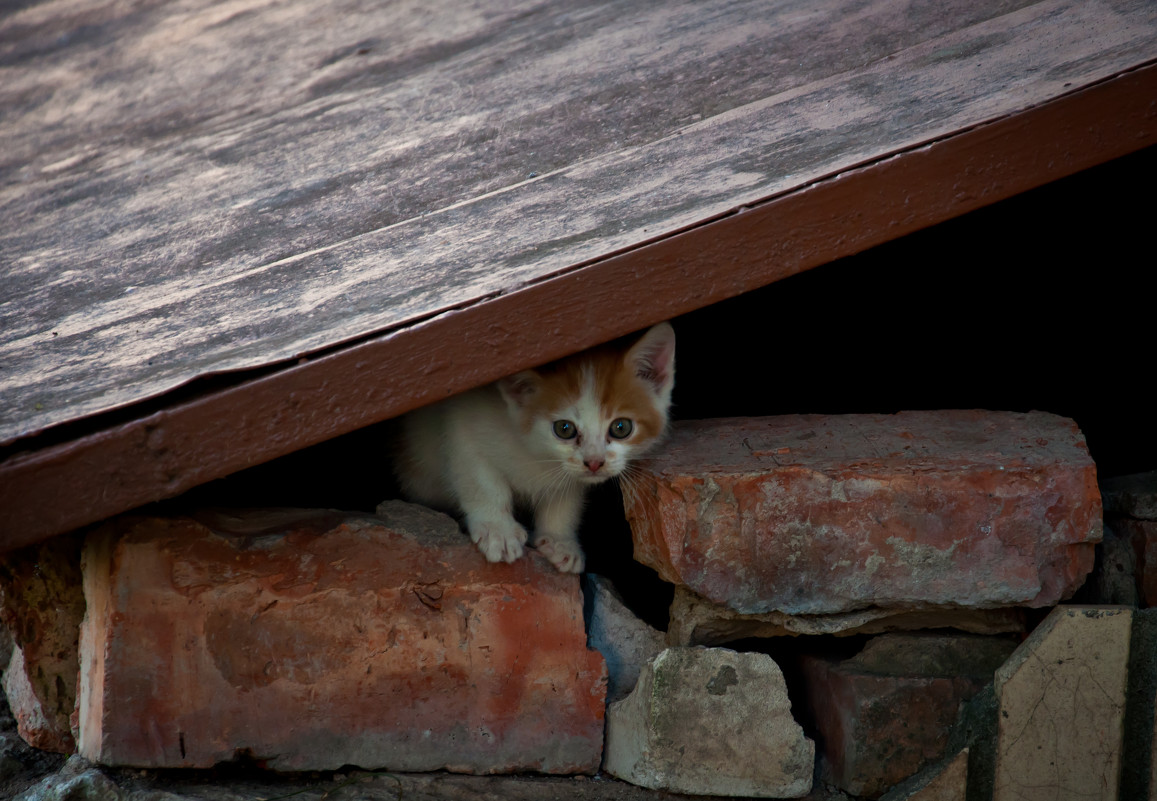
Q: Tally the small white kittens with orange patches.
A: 1